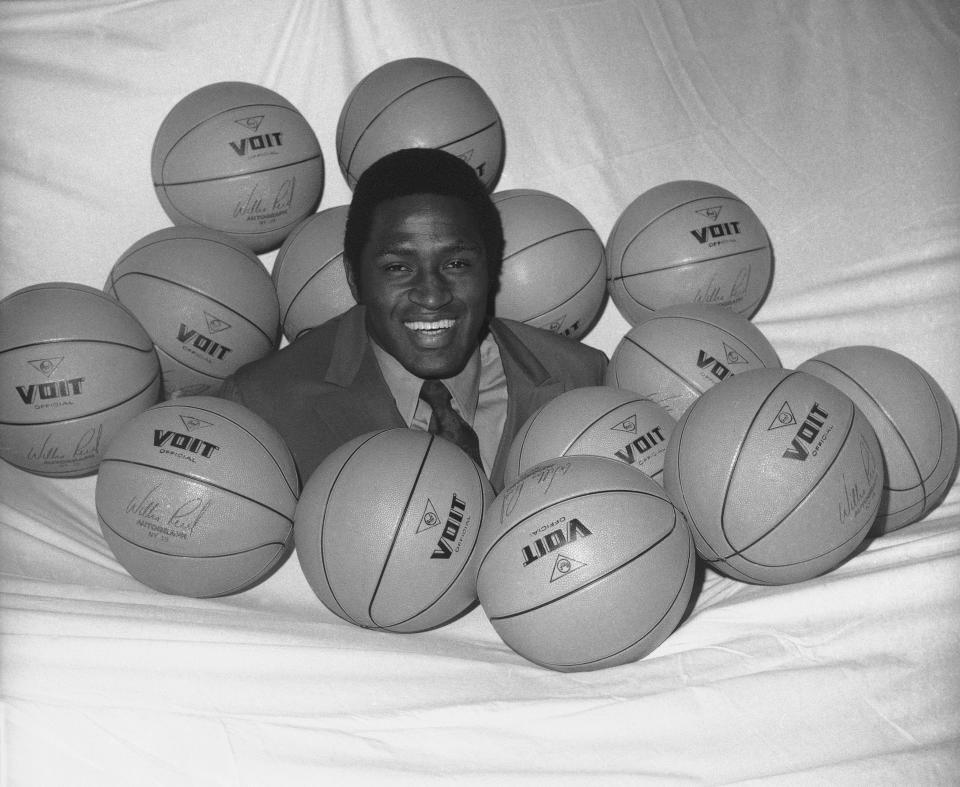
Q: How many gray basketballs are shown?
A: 14